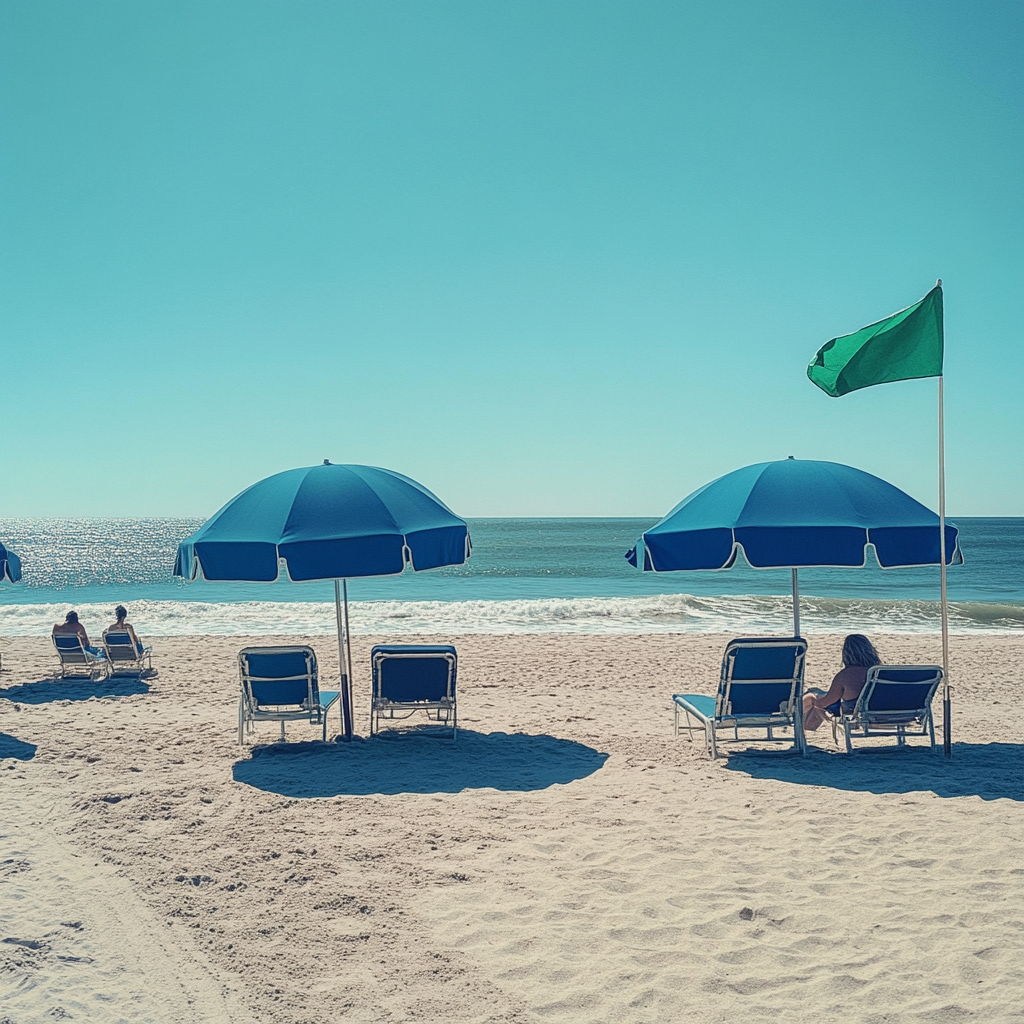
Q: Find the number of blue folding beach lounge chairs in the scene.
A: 6